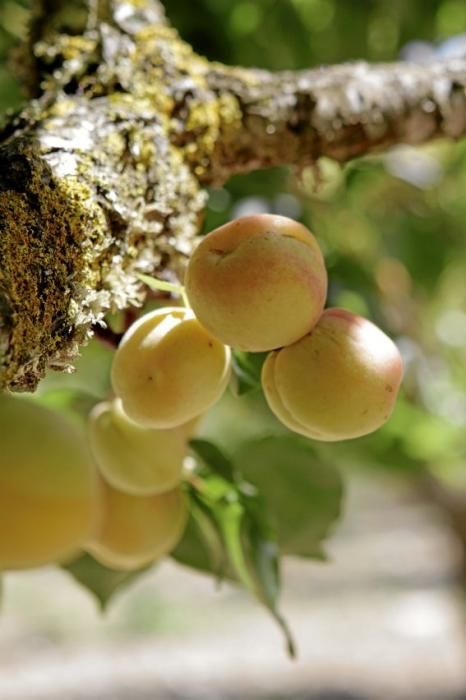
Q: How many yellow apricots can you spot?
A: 6